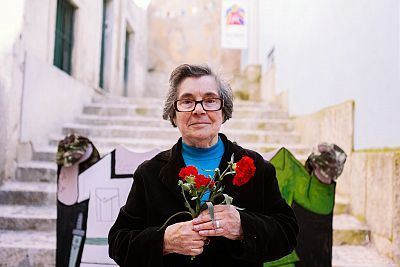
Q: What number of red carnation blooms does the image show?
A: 3